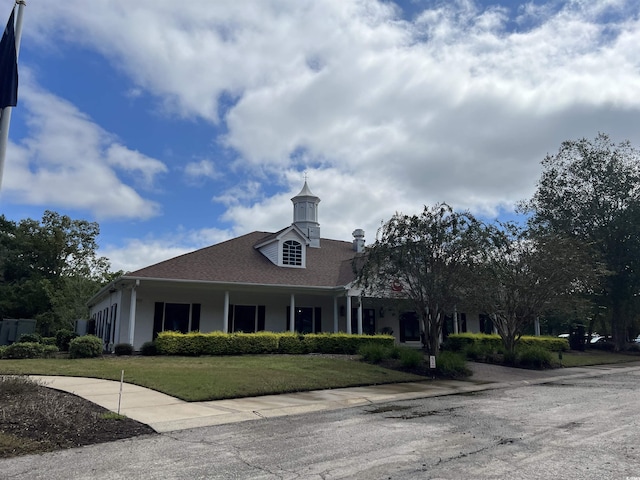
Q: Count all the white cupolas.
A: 1